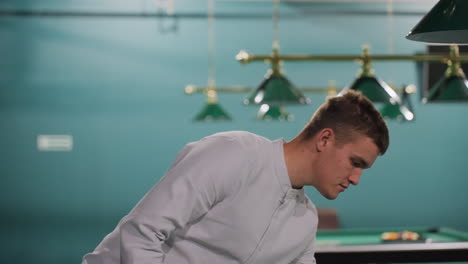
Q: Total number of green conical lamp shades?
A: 7